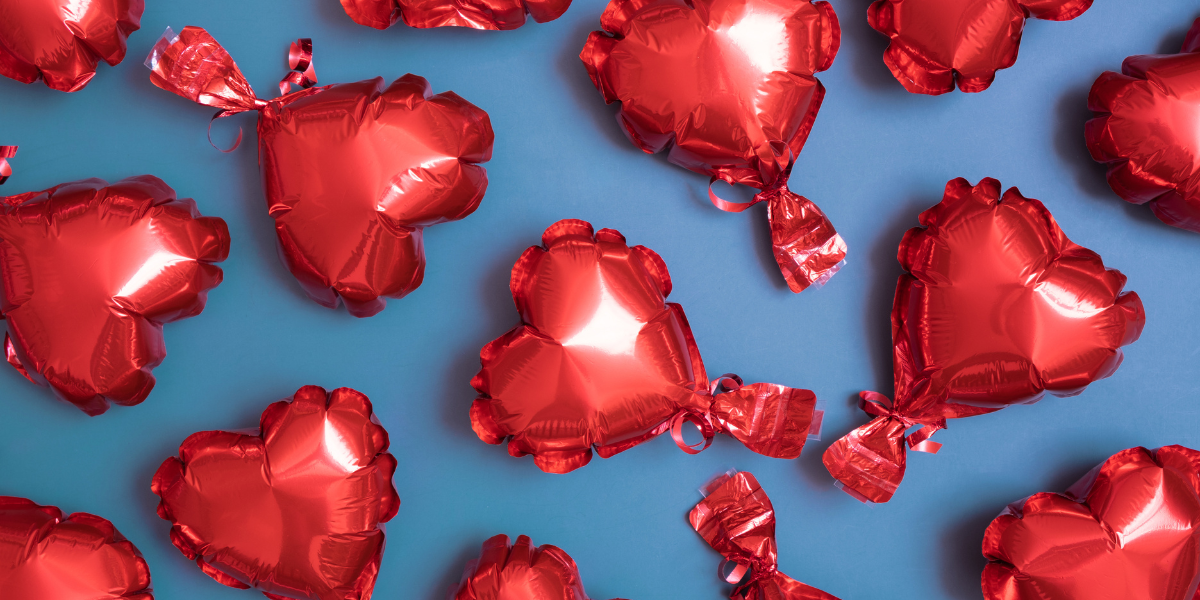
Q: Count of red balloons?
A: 14